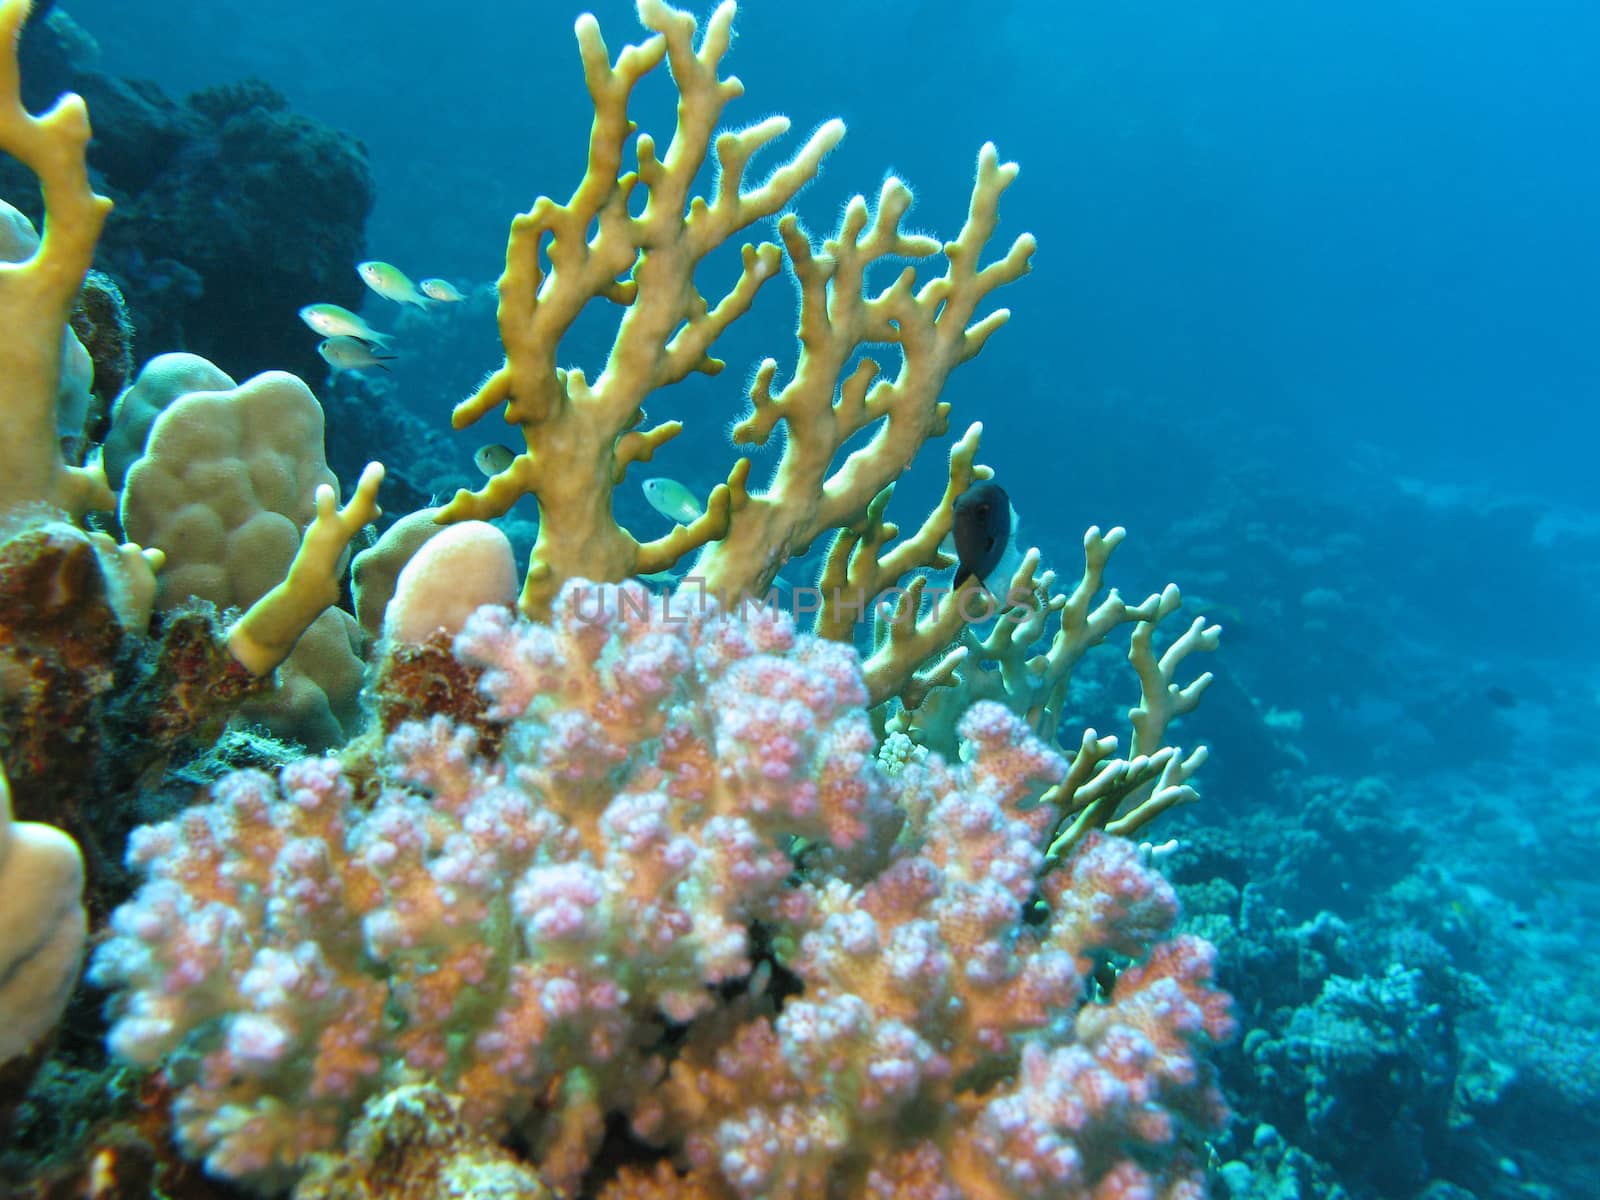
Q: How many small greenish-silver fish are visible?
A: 6